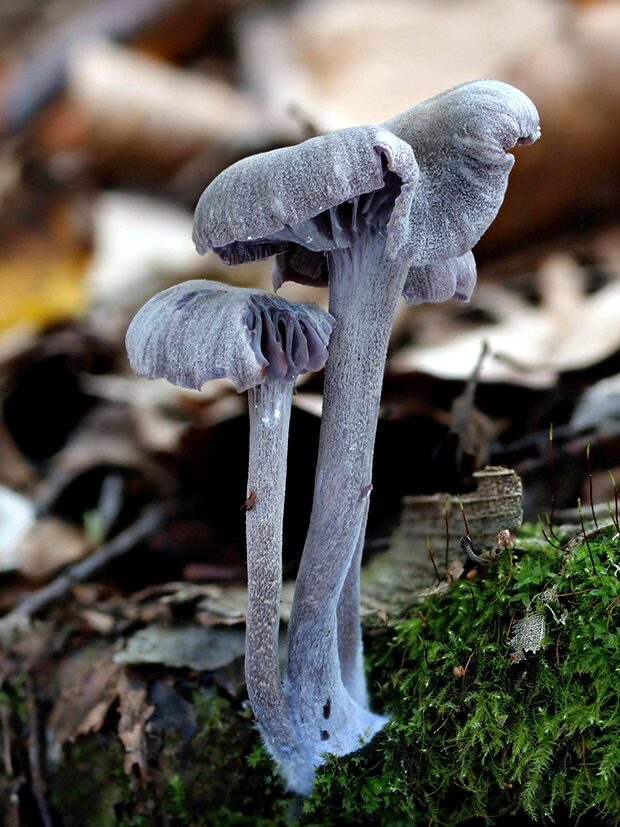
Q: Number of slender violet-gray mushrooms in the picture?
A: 3